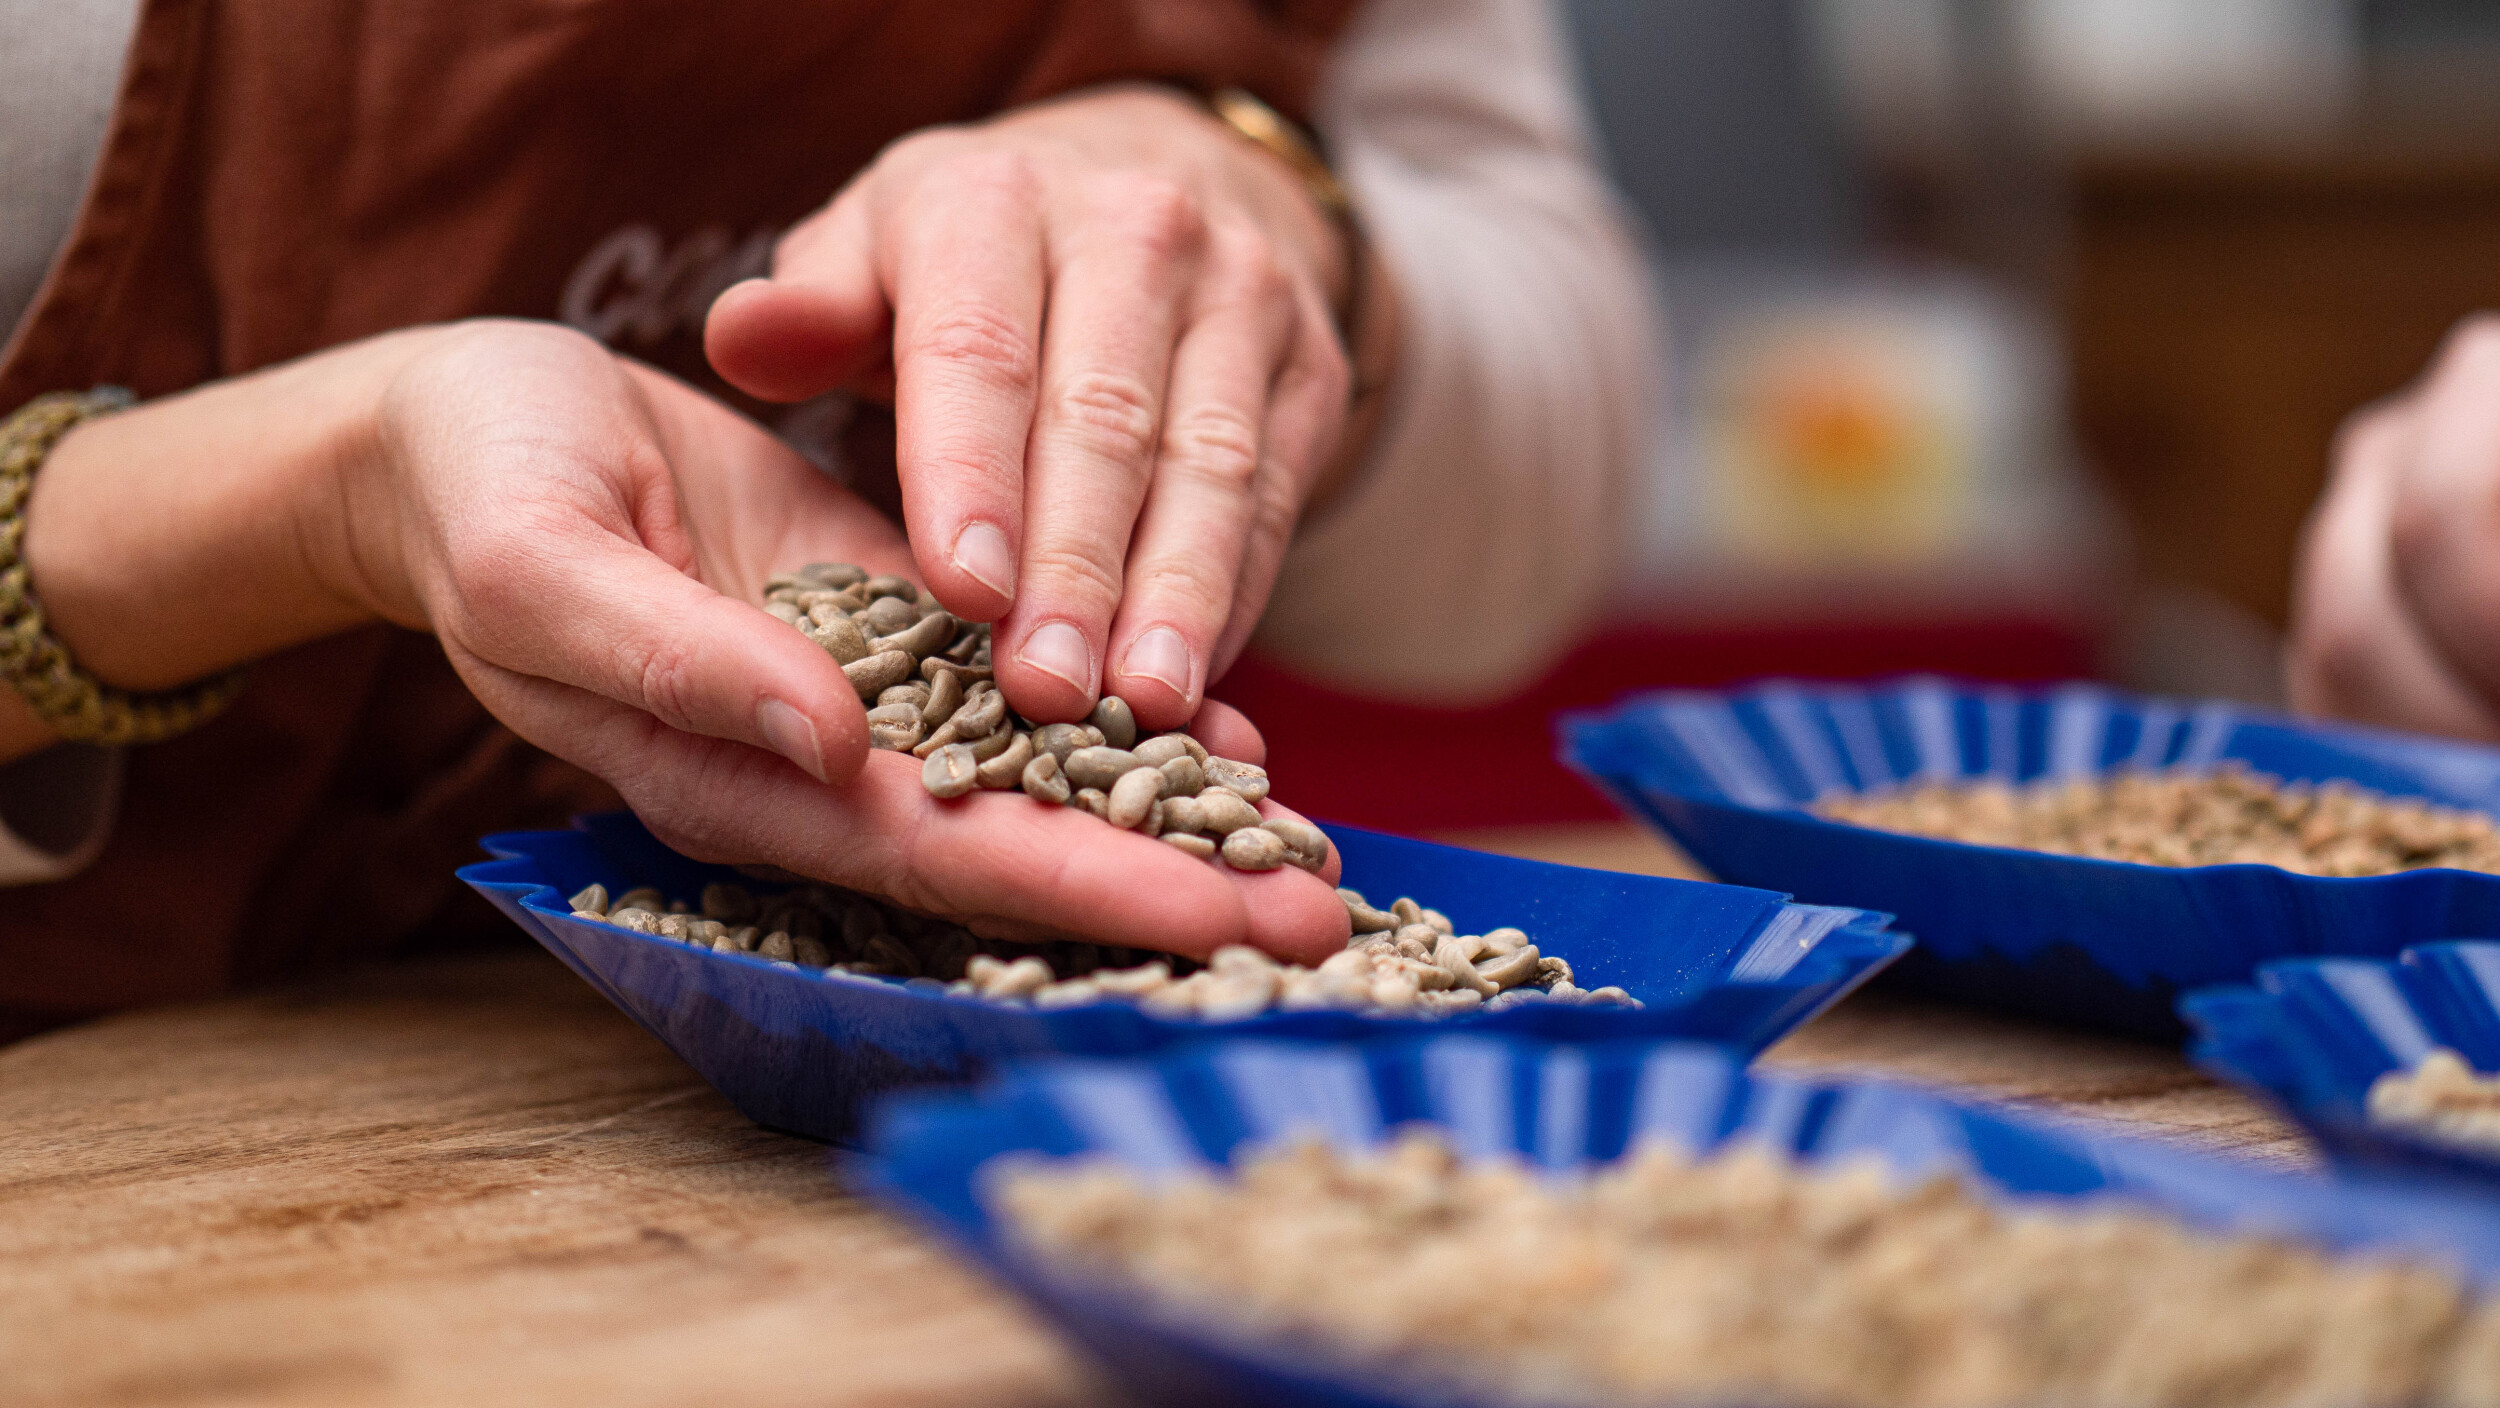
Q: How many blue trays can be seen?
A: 4